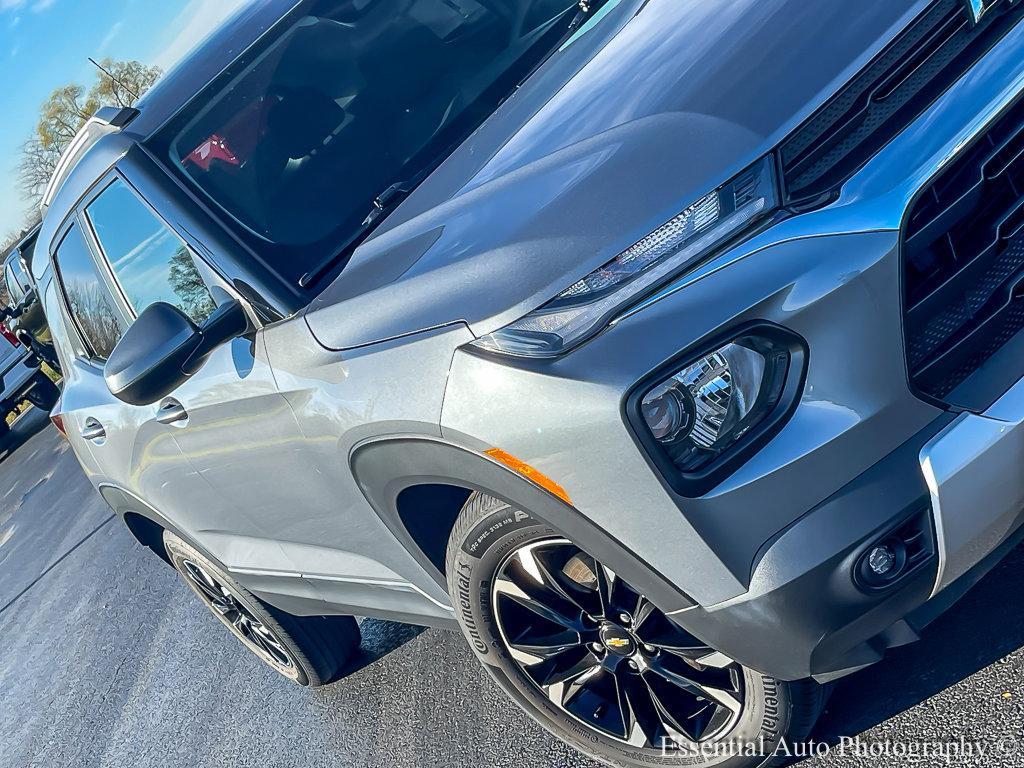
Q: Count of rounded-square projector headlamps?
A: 1